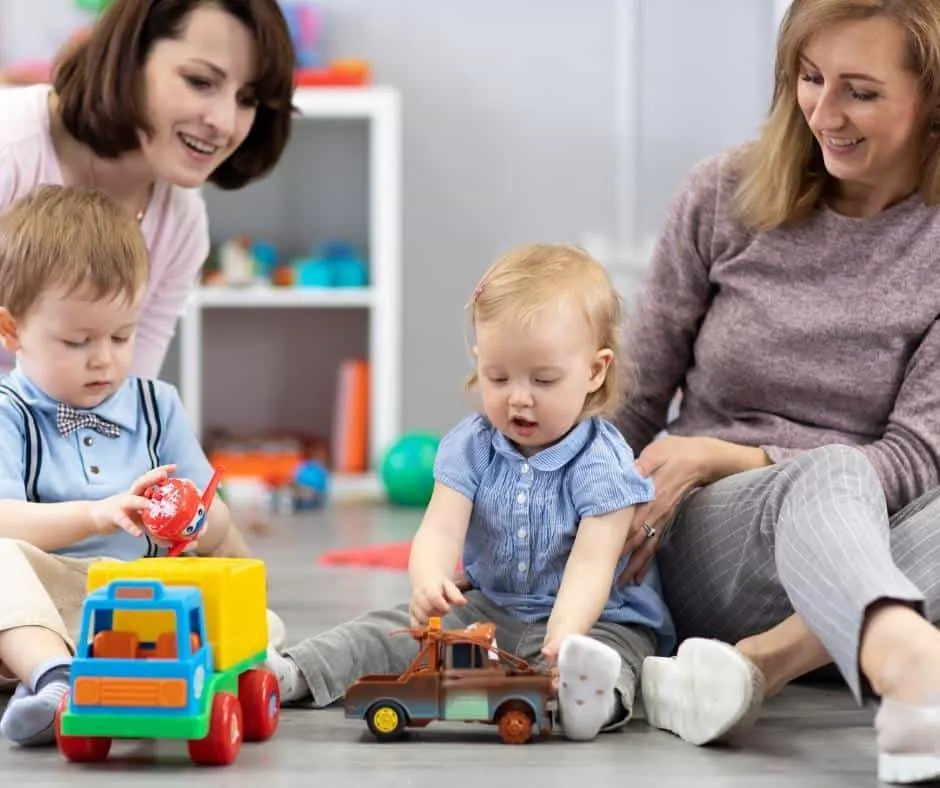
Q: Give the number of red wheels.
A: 3